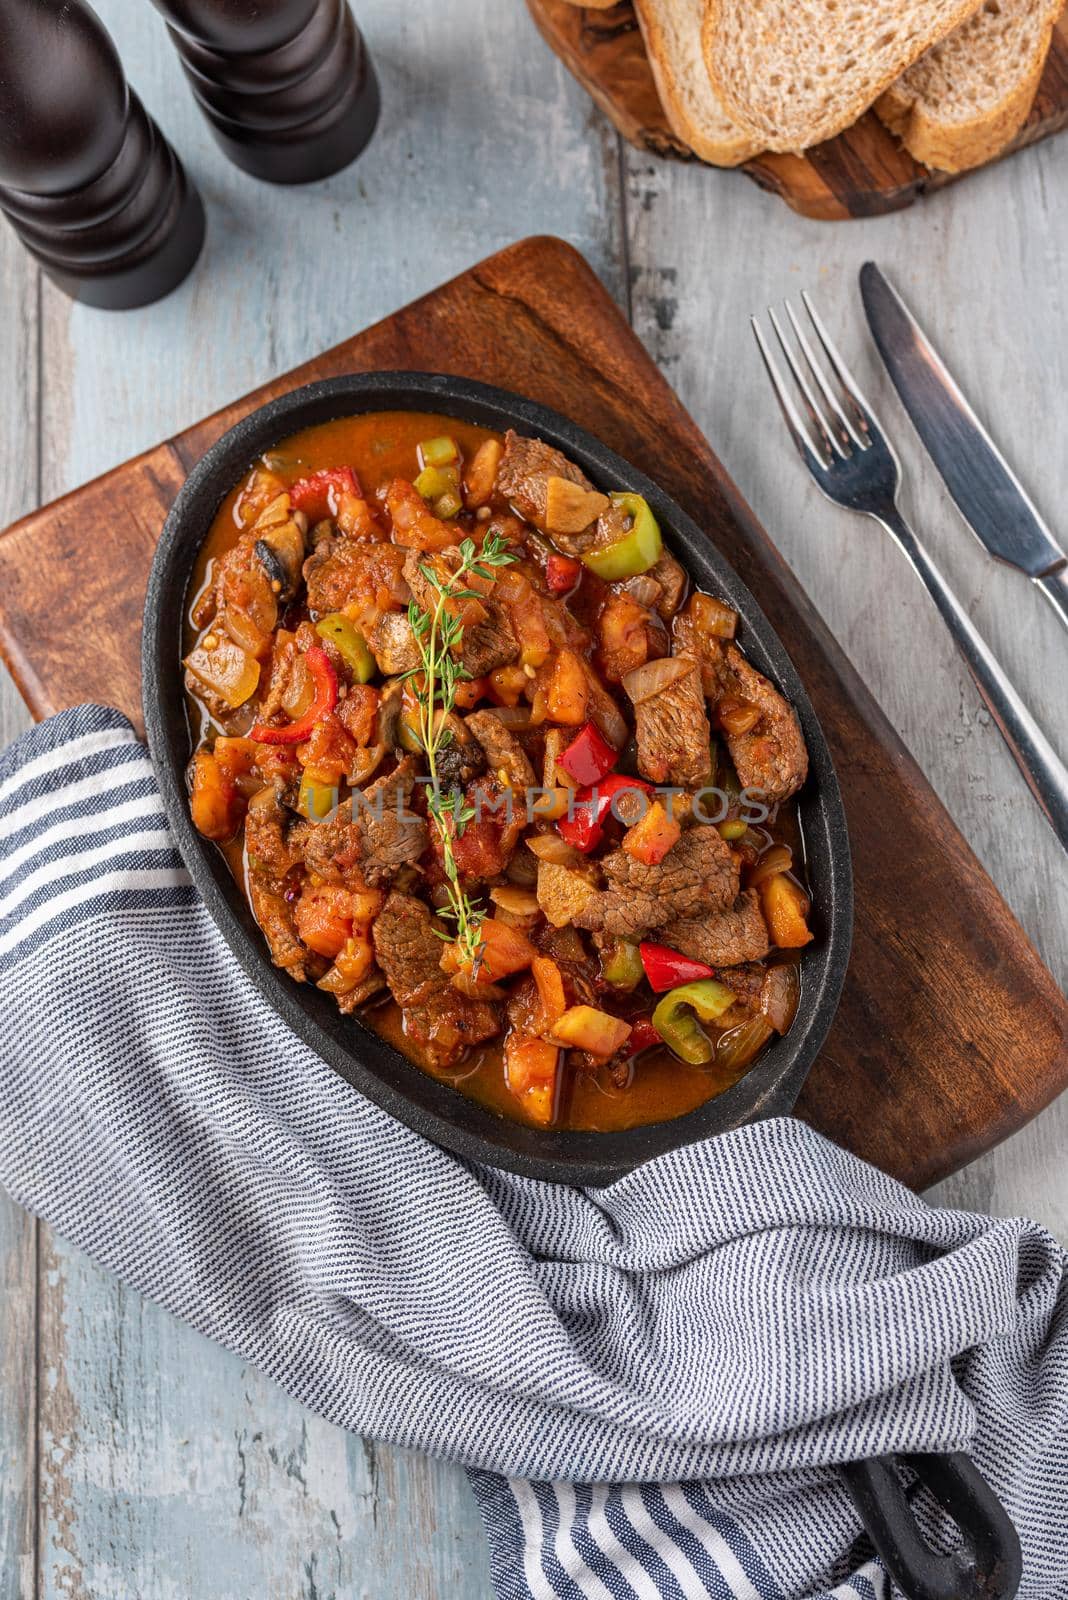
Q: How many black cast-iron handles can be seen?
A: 1